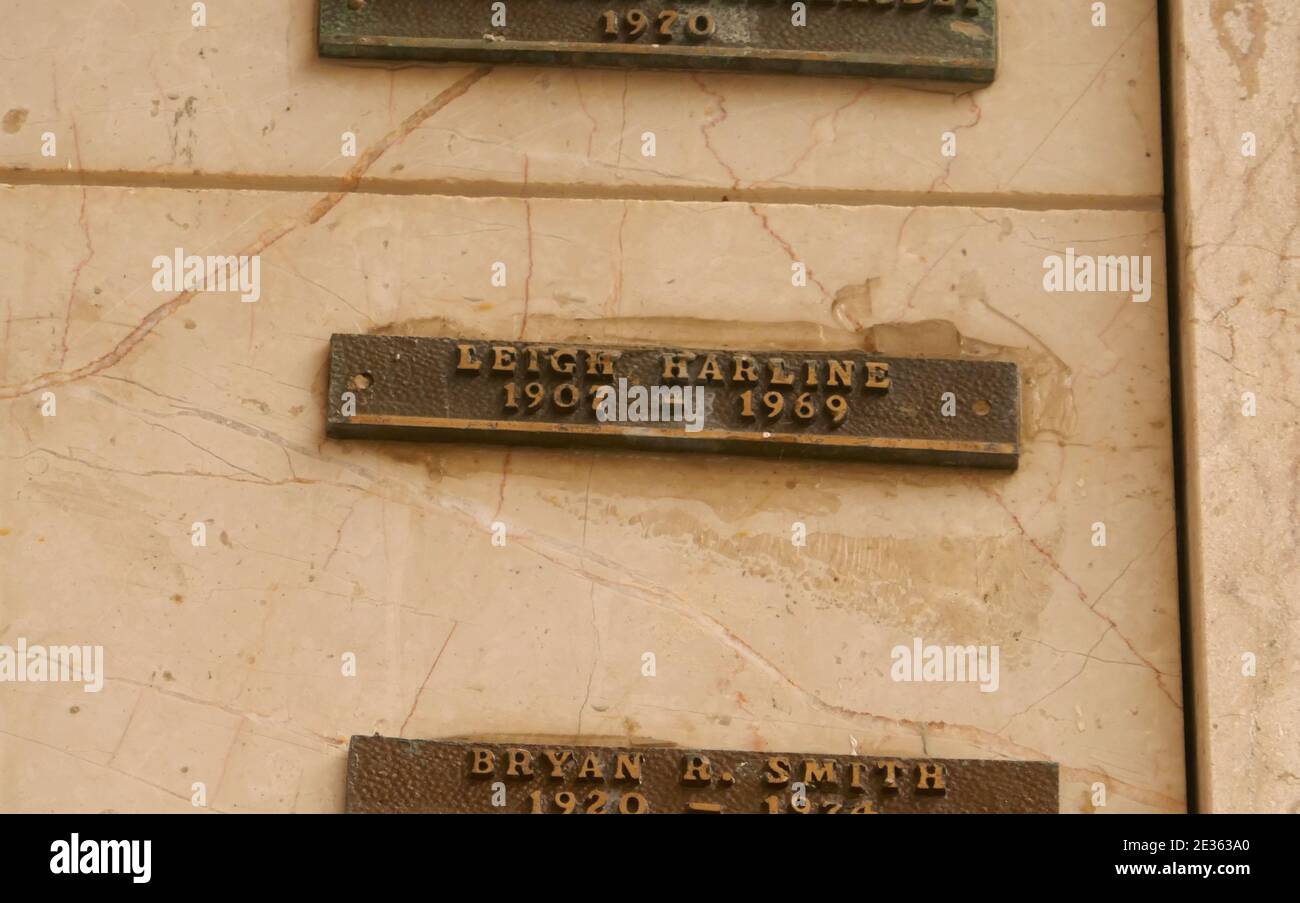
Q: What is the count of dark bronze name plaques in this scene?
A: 3